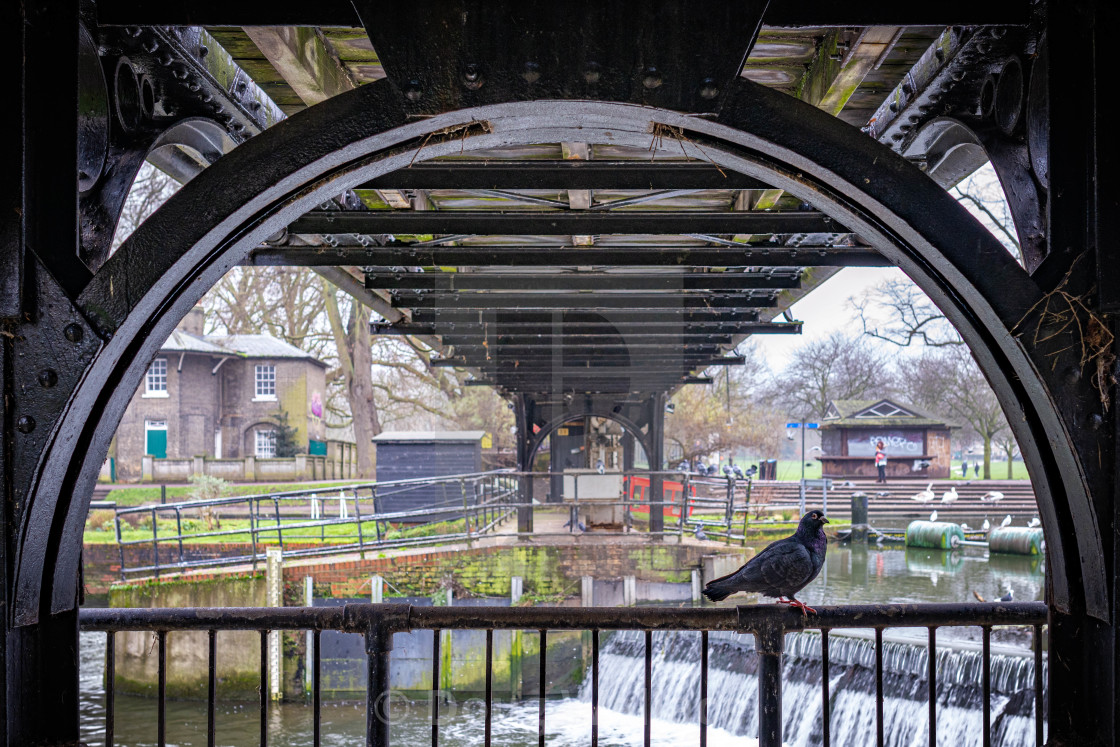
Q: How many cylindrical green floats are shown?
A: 2